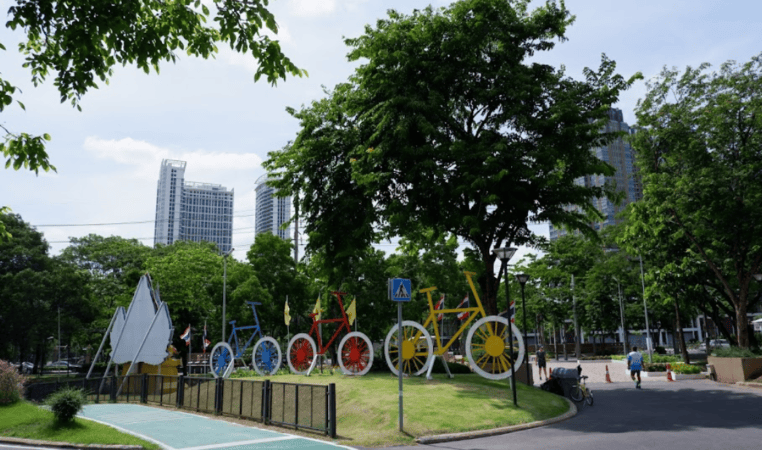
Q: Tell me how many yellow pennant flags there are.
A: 3